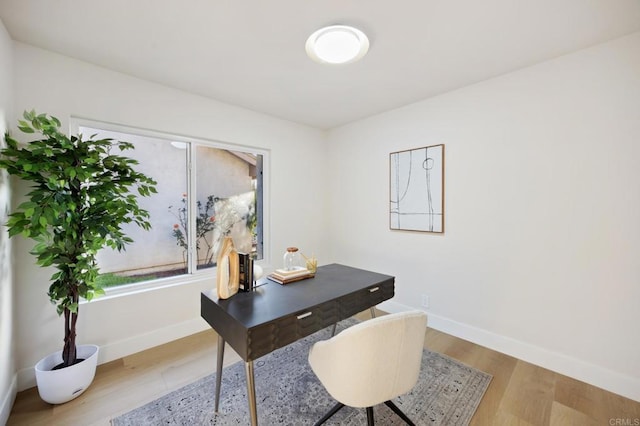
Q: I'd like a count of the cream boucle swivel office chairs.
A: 1